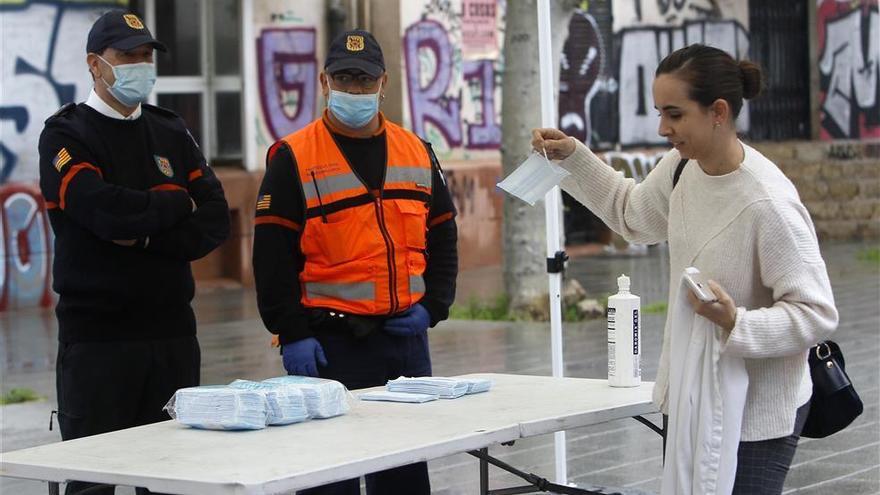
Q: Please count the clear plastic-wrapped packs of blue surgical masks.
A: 3